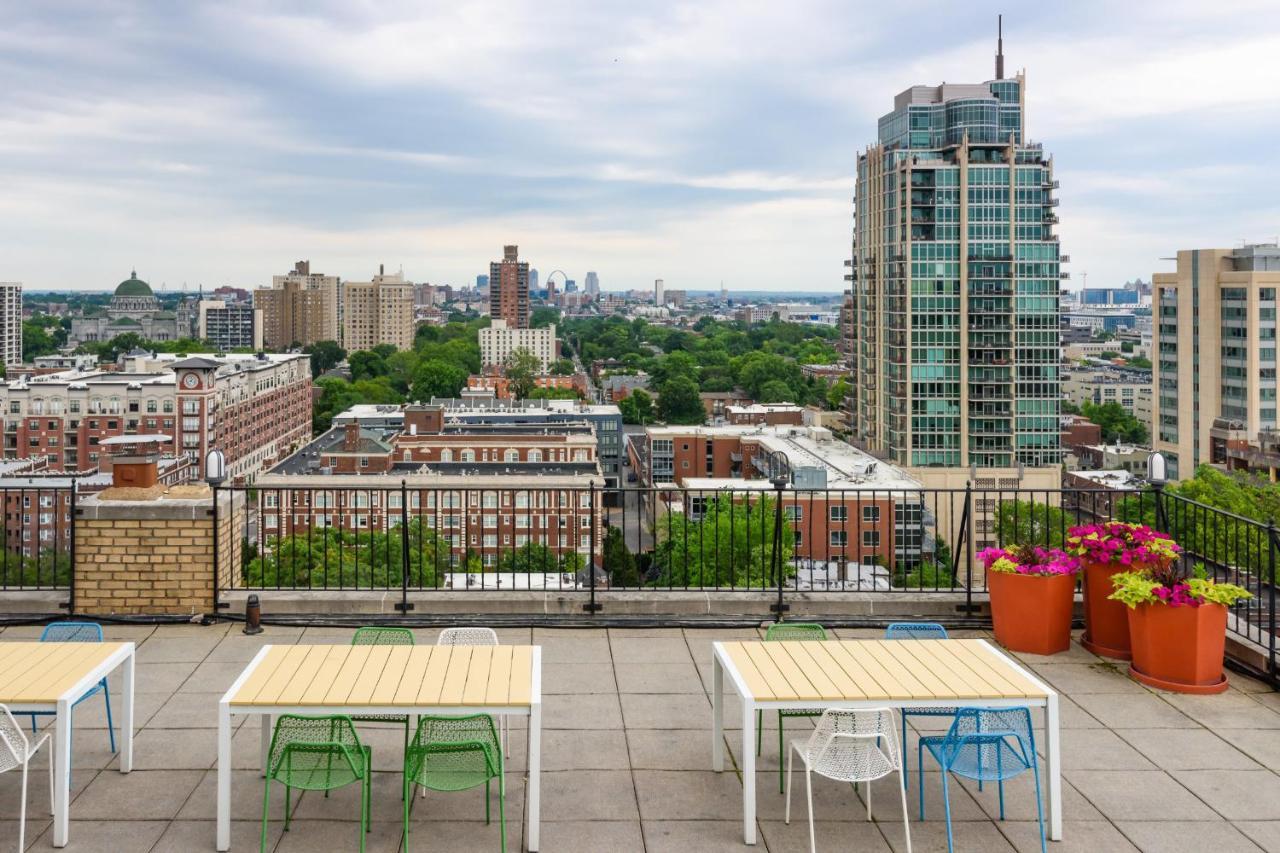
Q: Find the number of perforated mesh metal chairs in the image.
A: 10